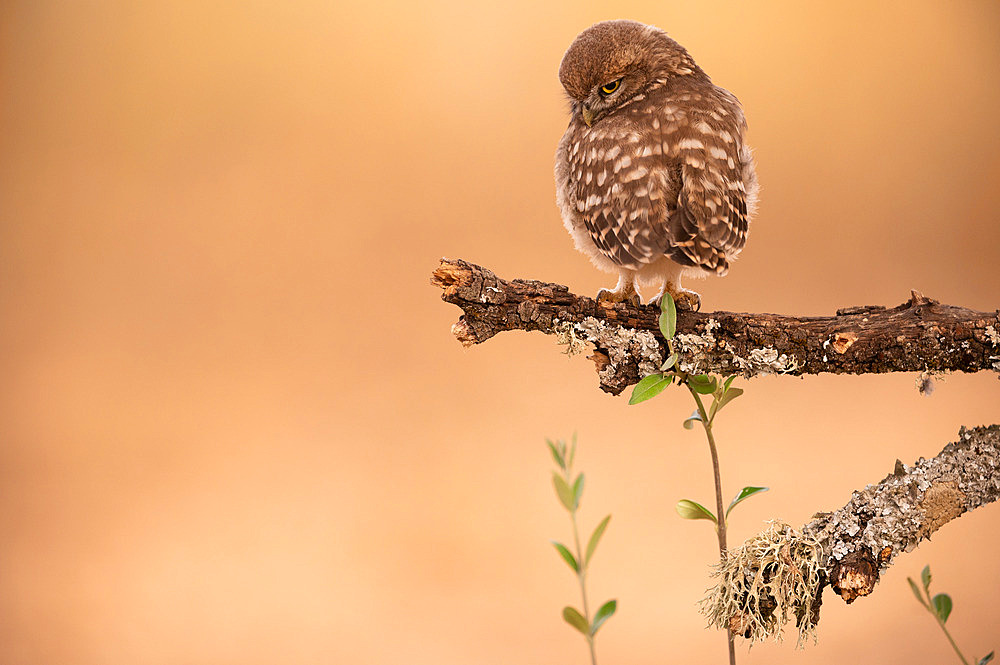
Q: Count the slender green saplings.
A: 3